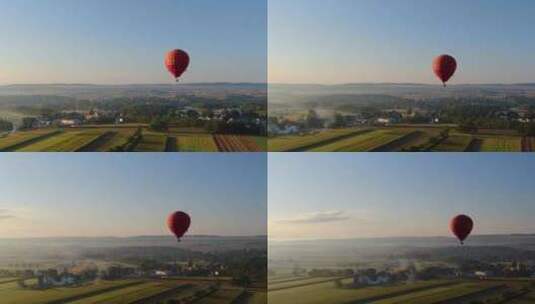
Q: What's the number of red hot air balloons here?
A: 4